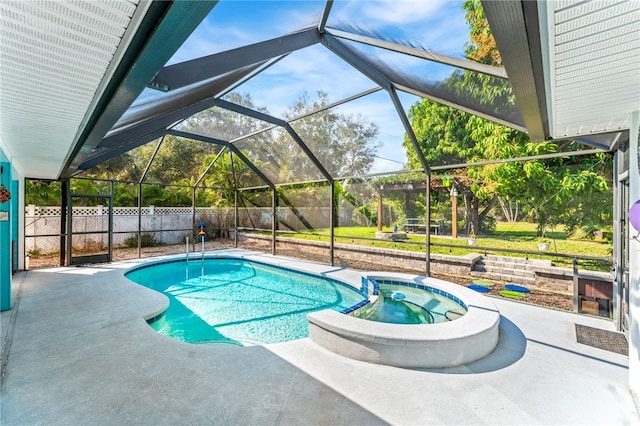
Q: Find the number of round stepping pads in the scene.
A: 4